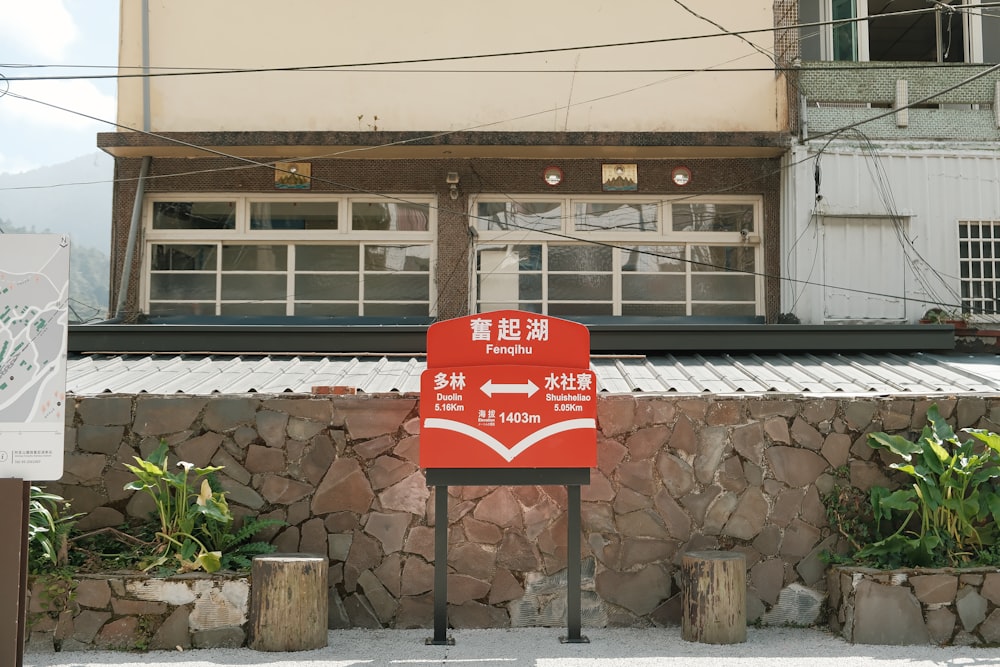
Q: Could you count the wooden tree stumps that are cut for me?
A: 2